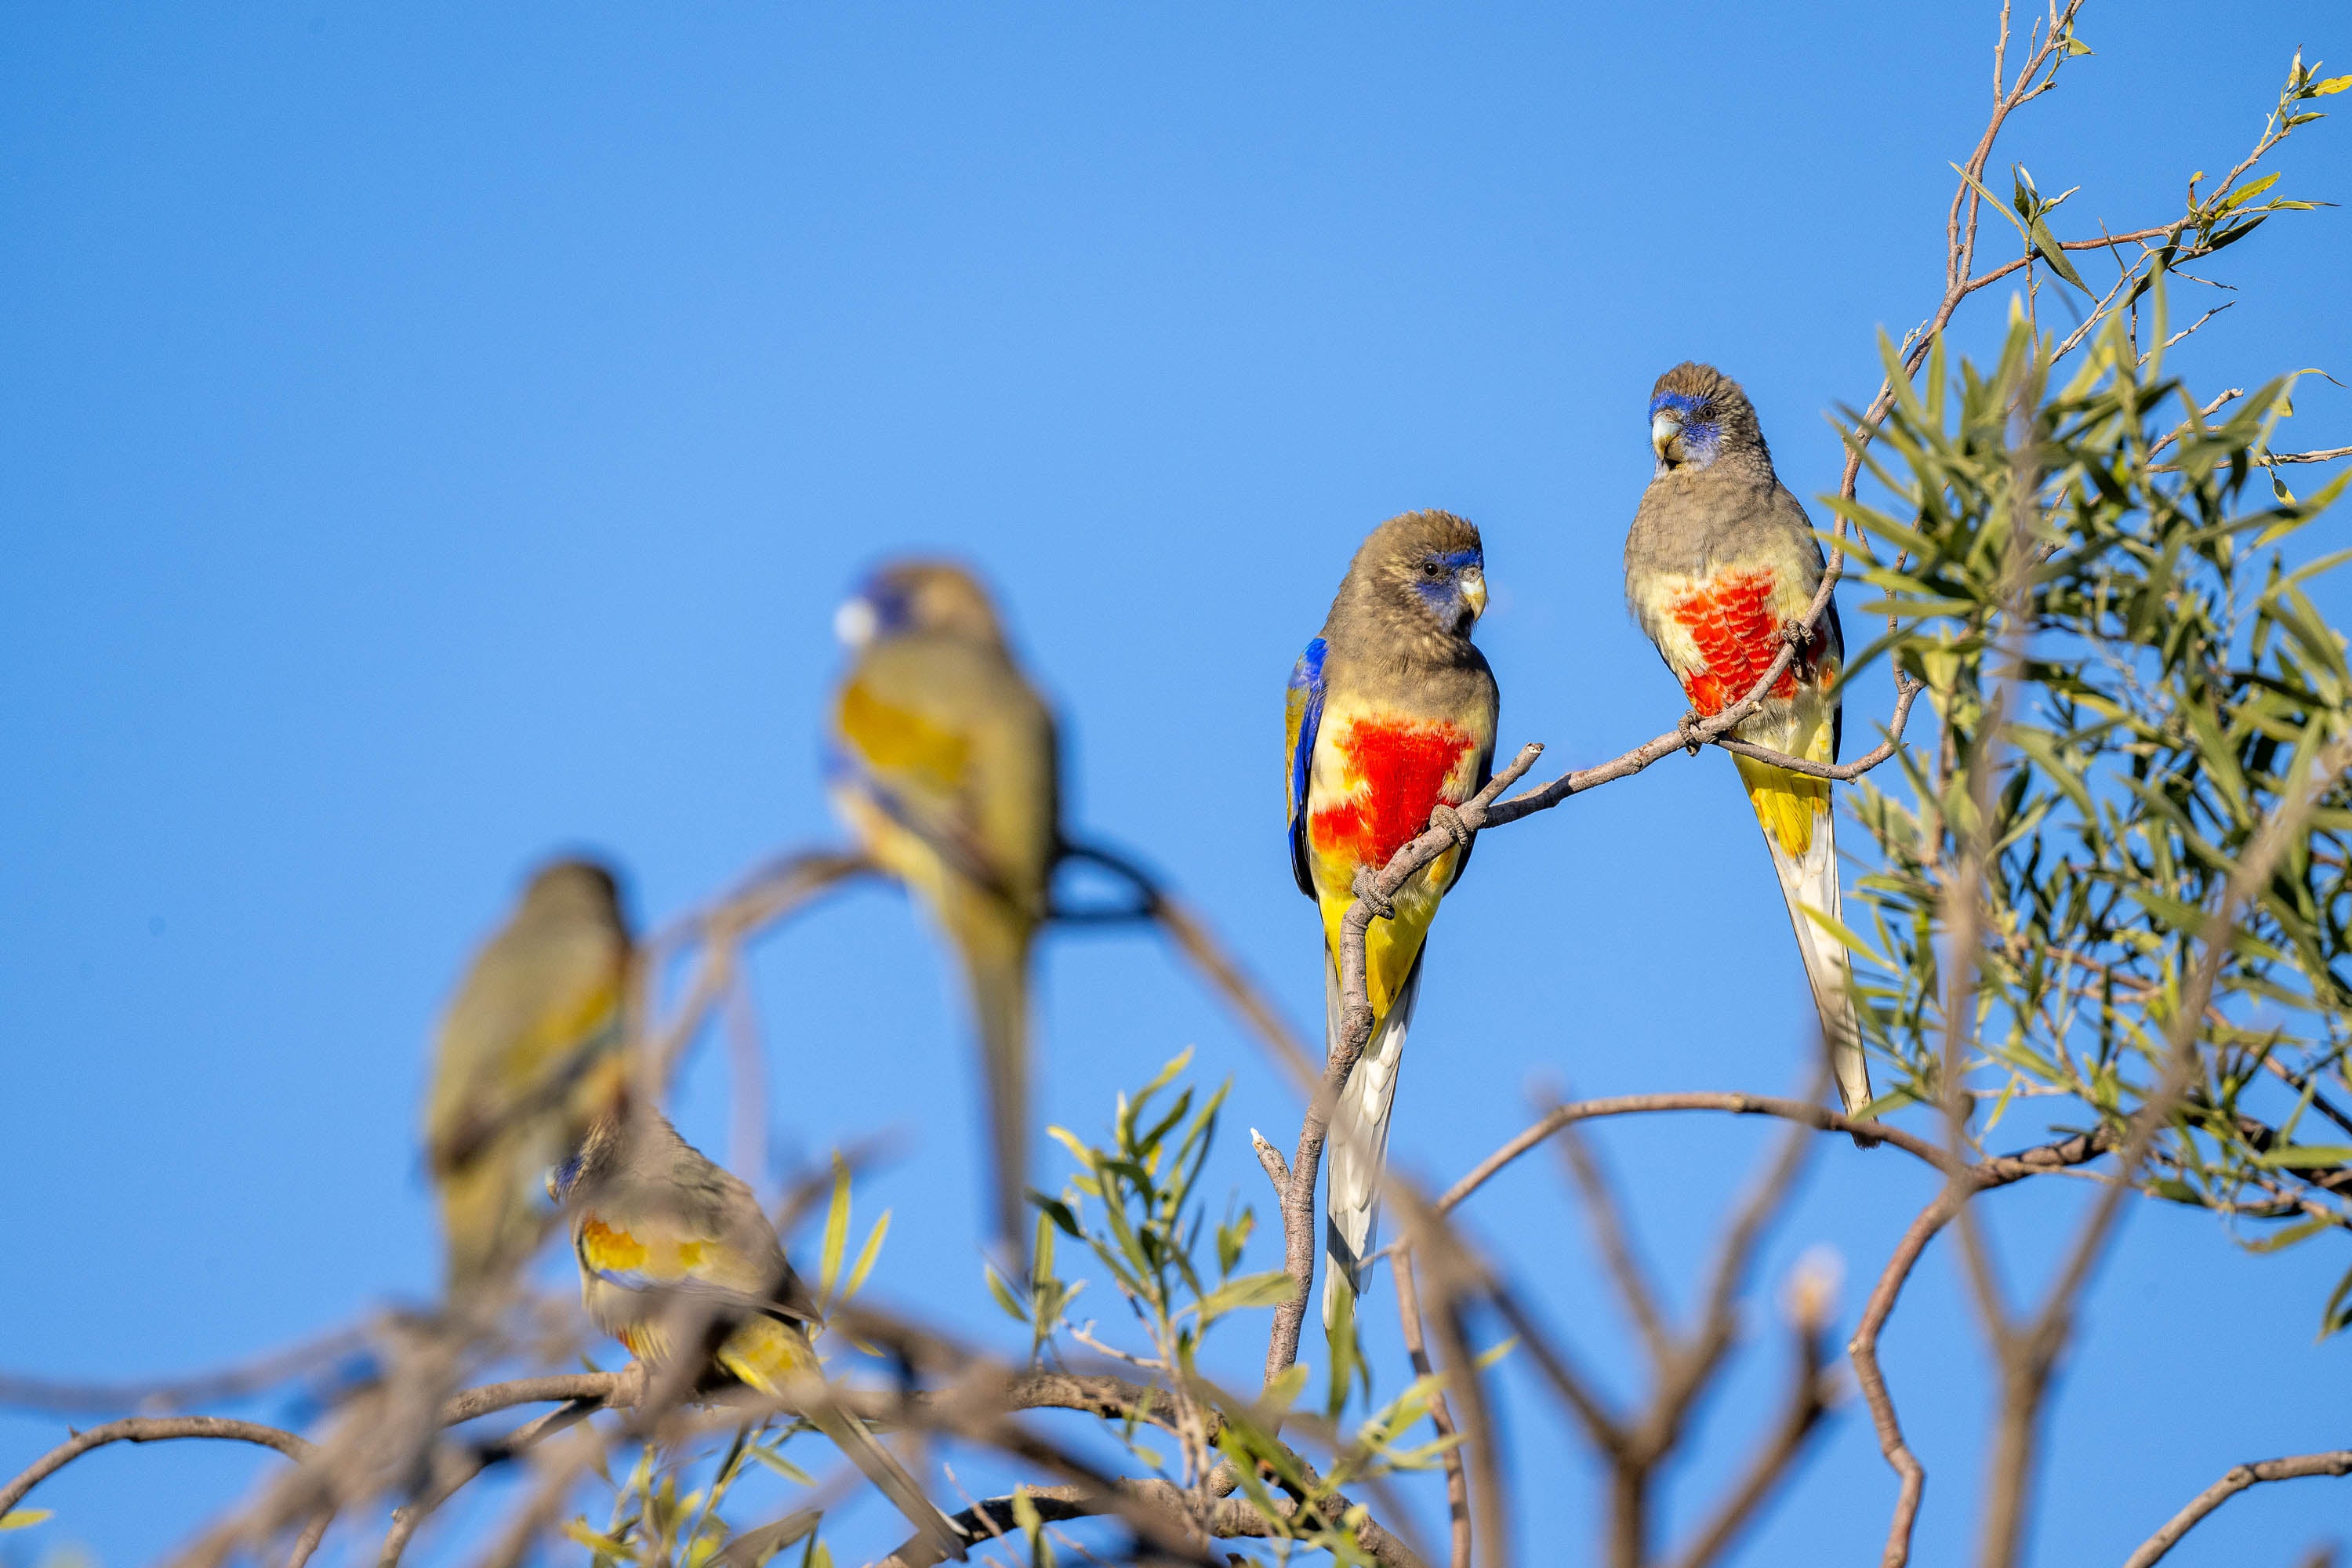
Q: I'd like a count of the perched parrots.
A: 5